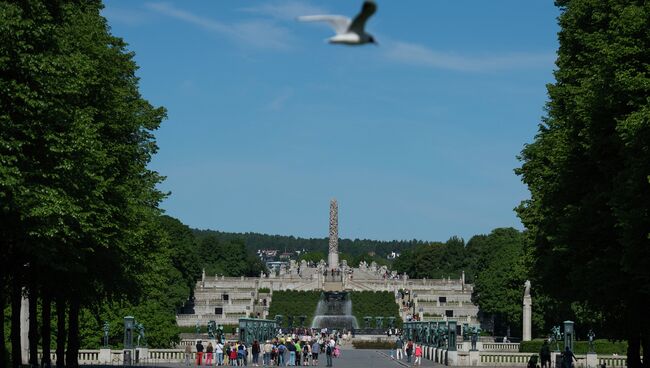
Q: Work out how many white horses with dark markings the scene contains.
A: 0